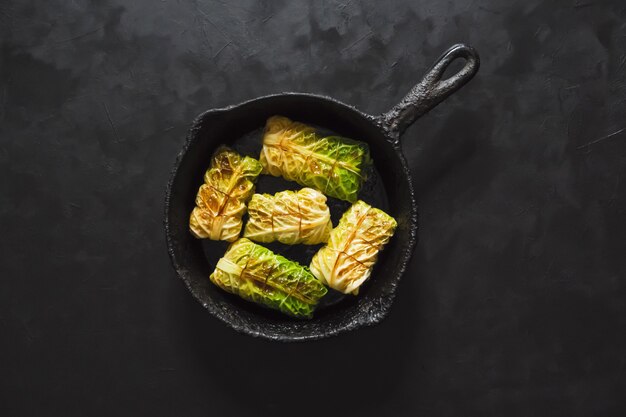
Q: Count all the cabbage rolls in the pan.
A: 5